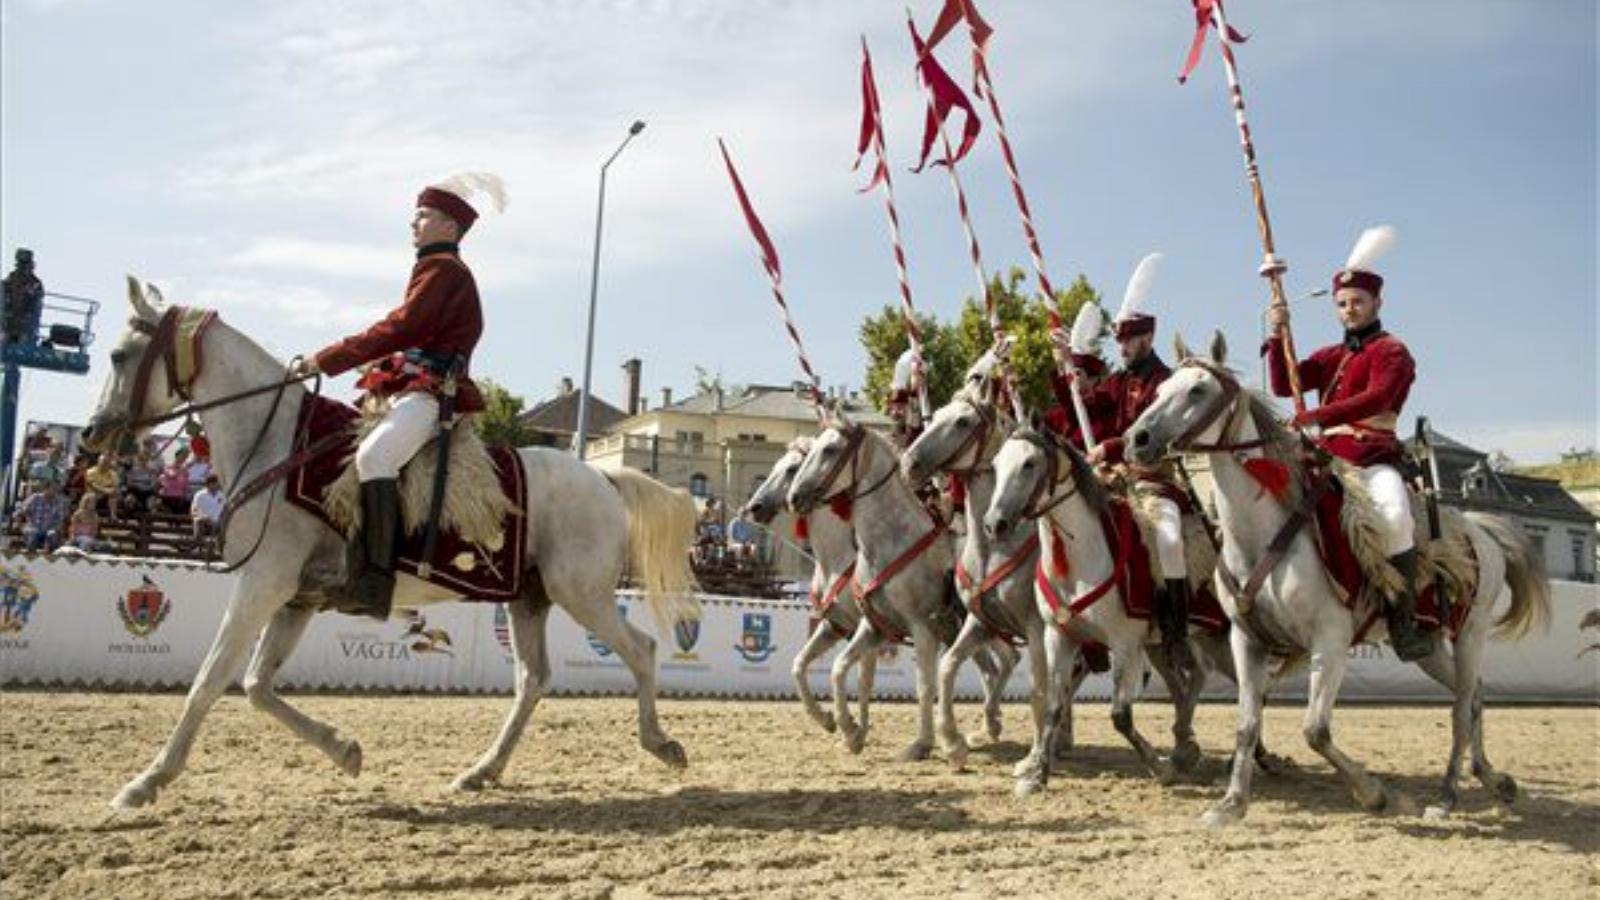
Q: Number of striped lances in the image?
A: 5